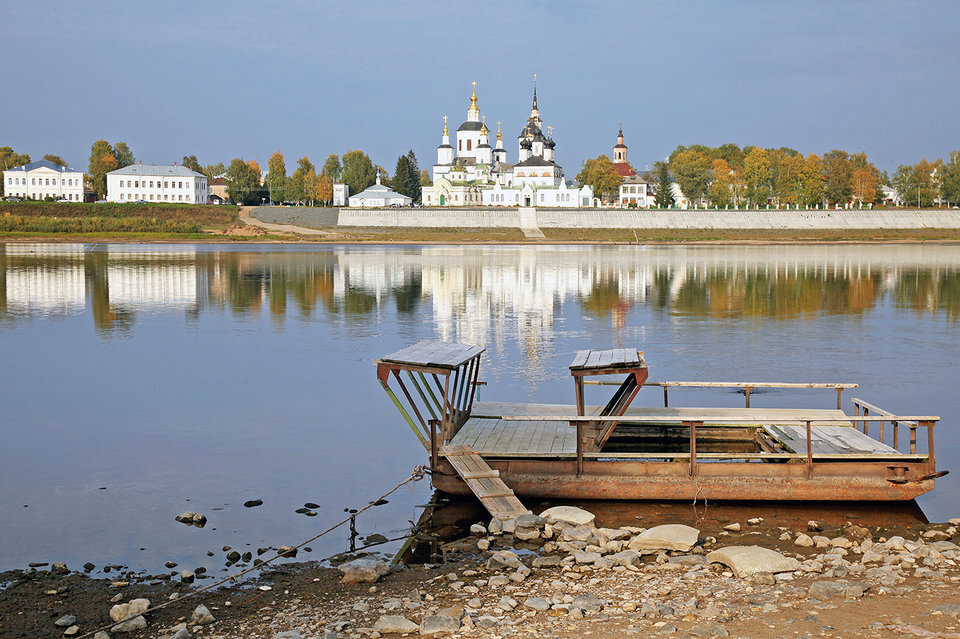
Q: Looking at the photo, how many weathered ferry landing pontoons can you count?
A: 1